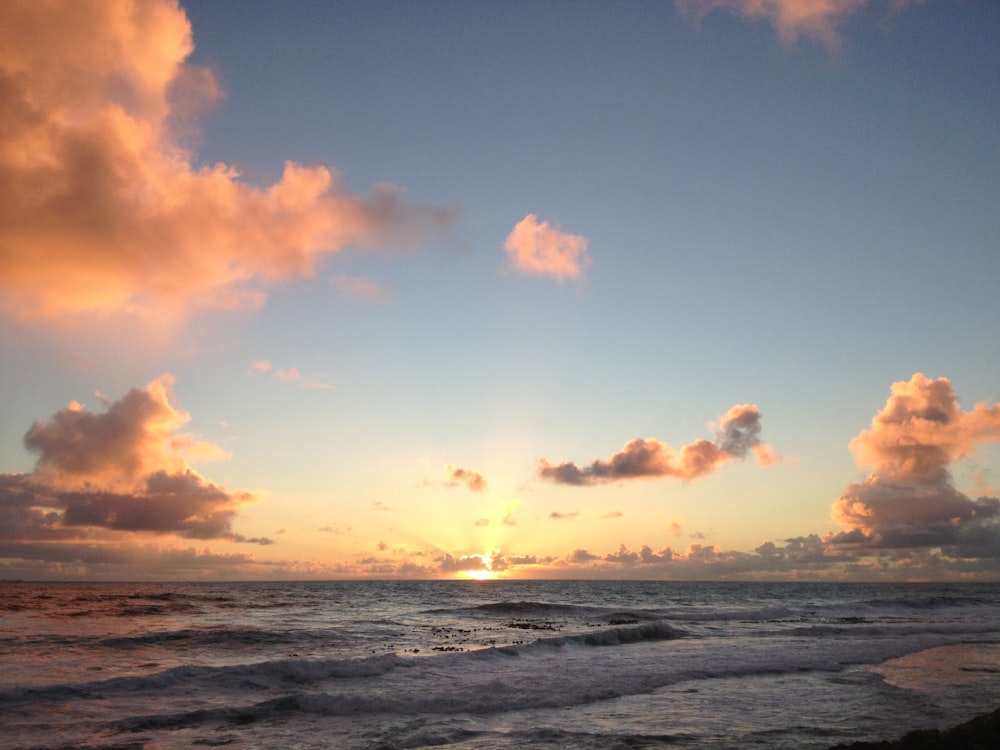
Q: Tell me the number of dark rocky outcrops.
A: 1